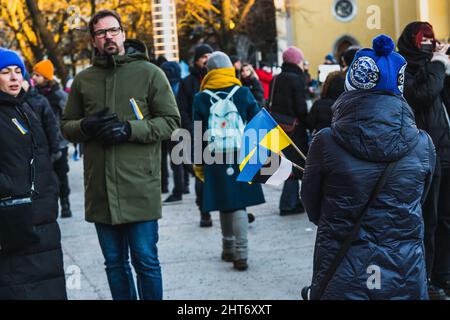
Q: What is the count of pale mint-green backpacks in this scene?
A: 1